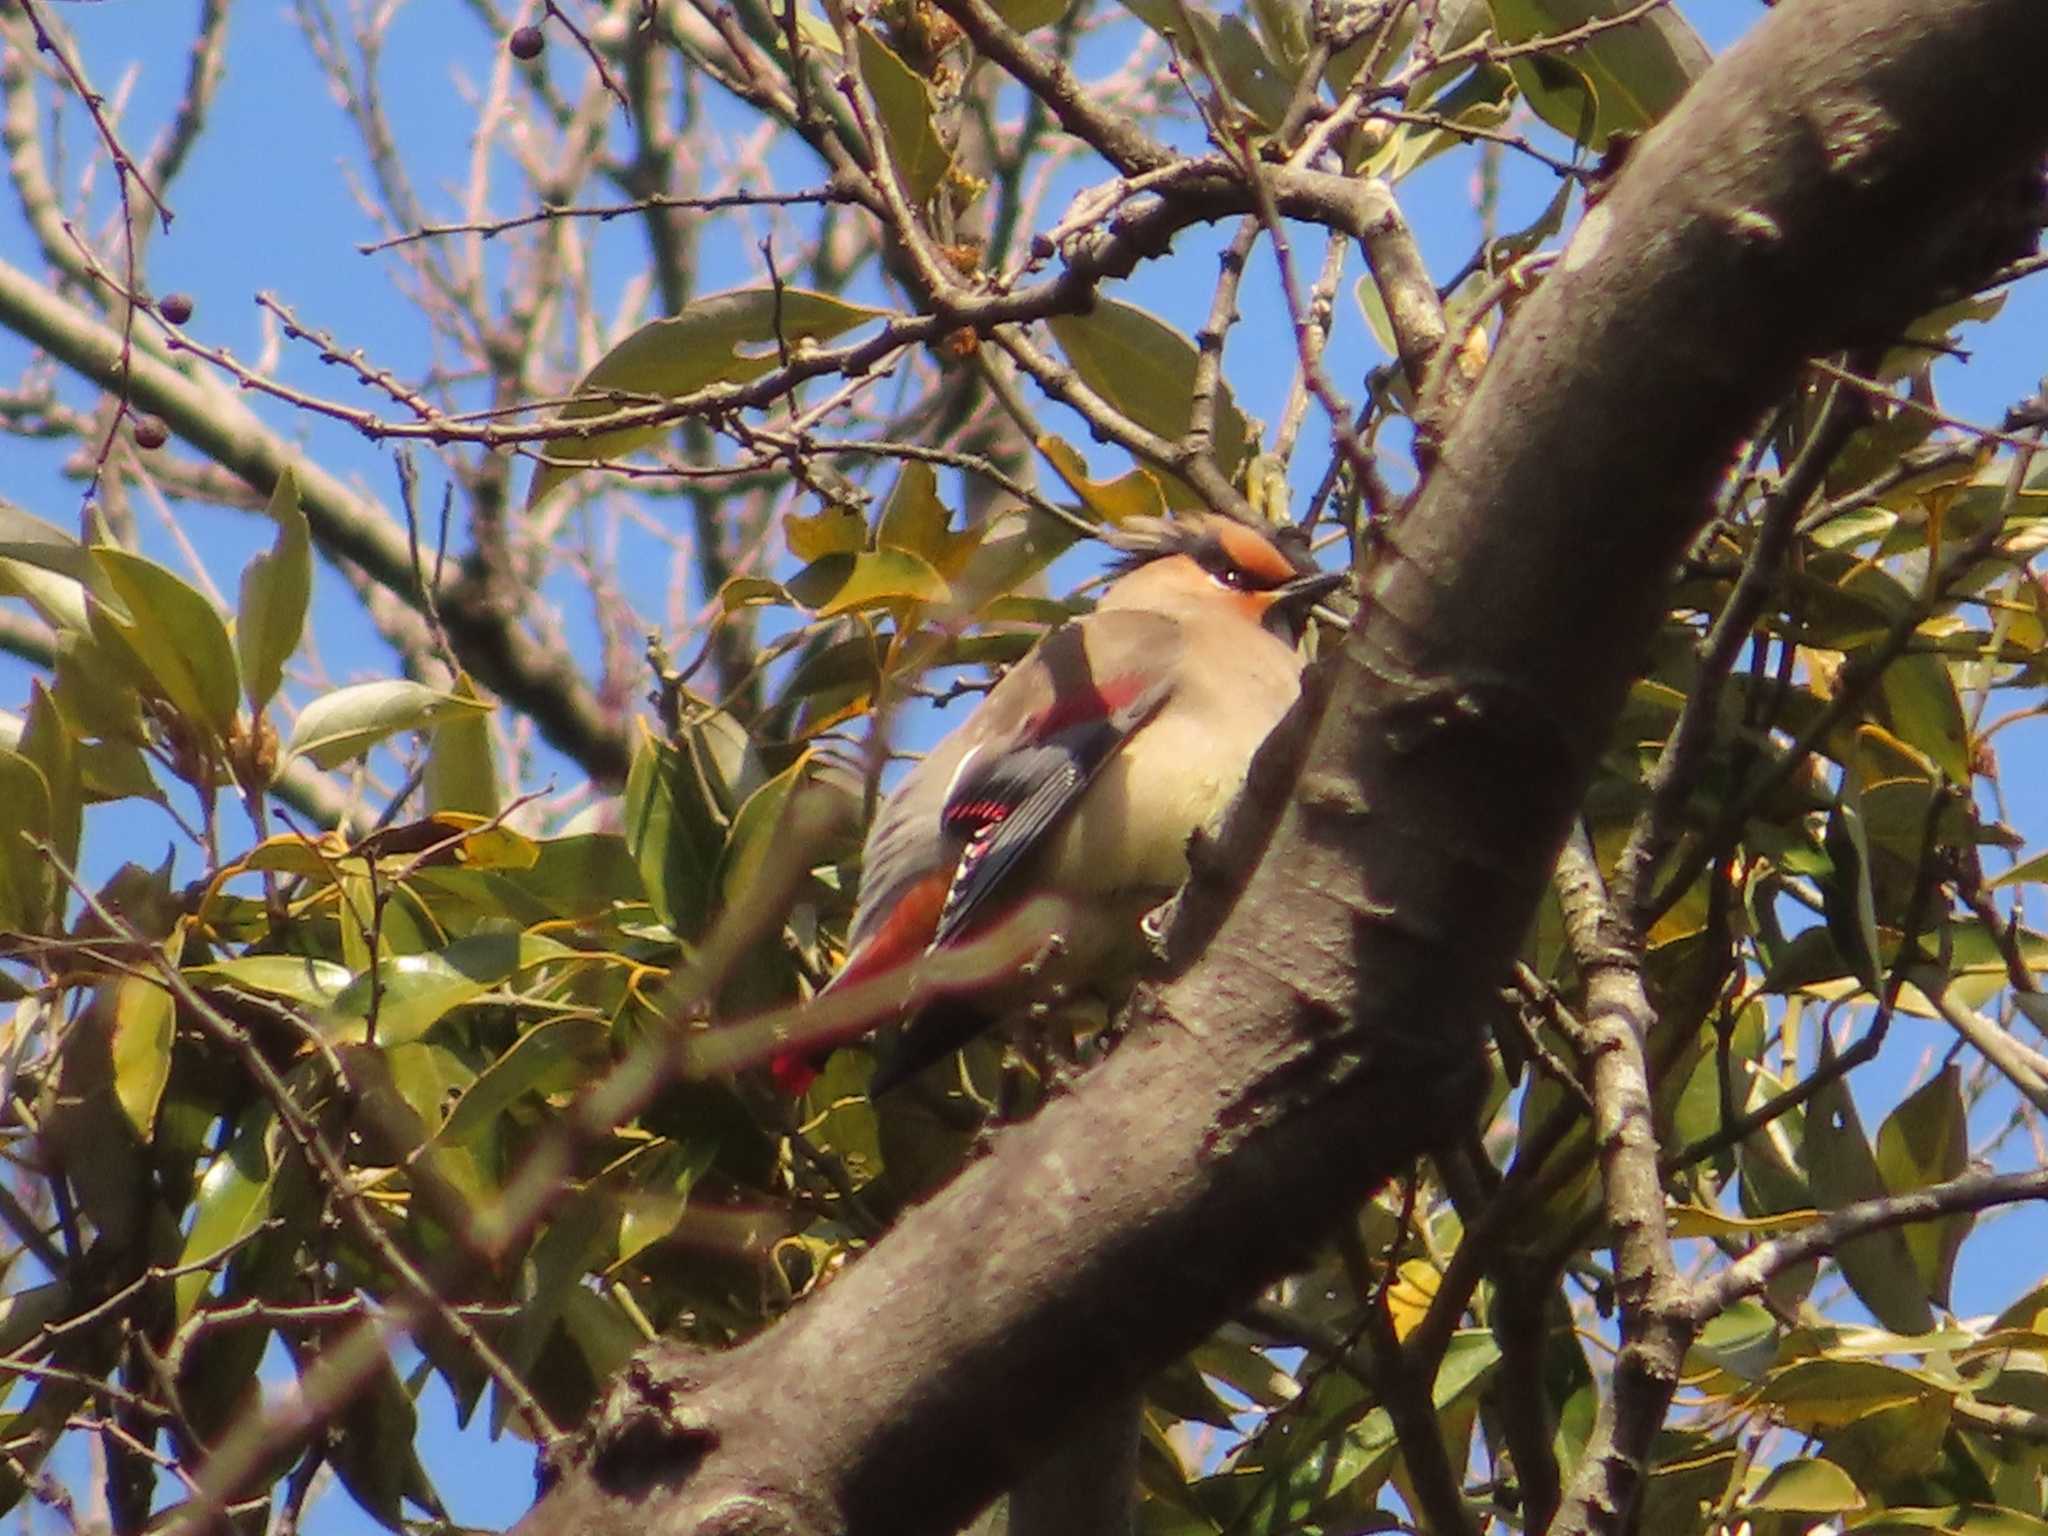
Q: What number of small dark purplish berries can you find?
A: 3